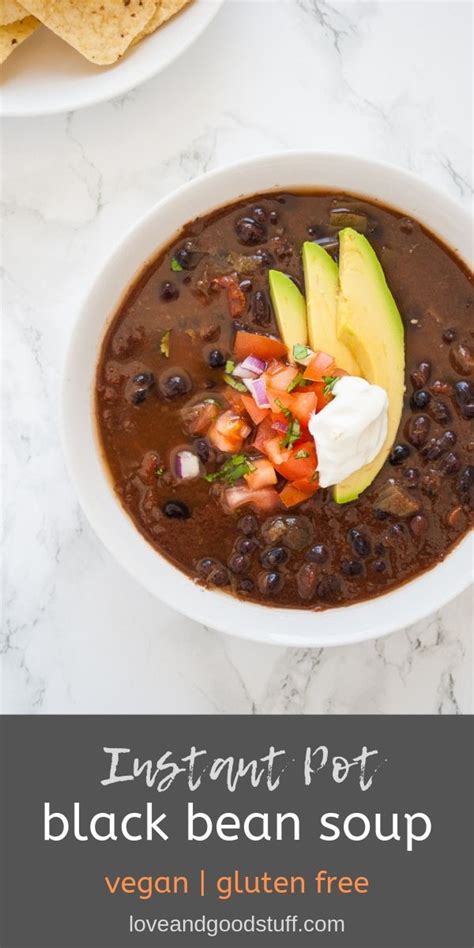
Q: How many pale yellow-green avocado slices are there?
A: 3